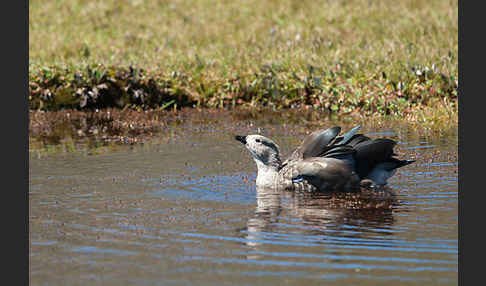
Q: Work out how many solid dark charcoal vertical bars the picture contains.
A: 2